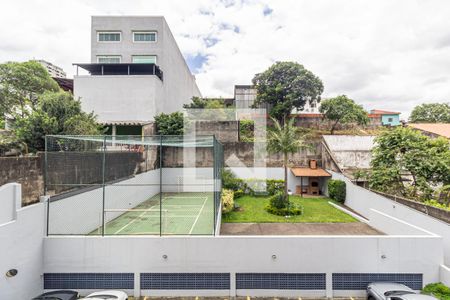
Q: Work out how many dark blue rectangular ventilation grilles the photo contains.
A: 4